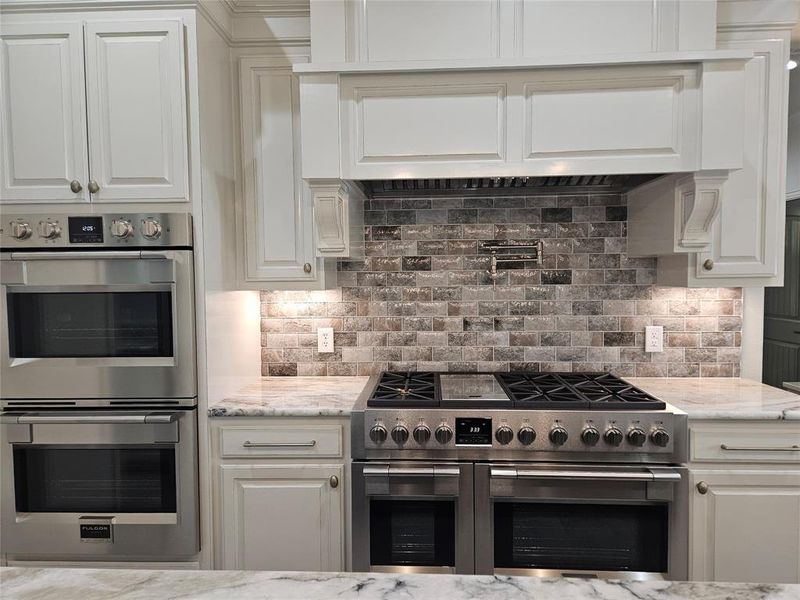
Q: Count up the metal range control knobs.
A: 11